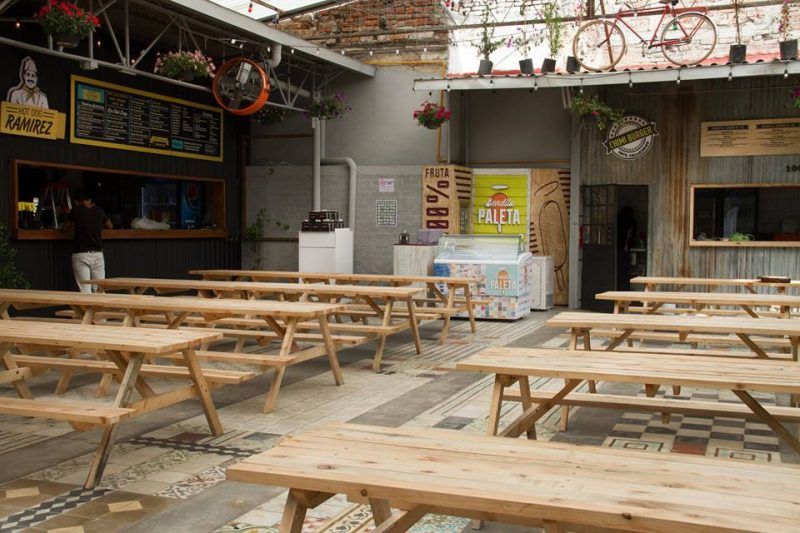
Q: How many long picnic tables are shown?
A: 9